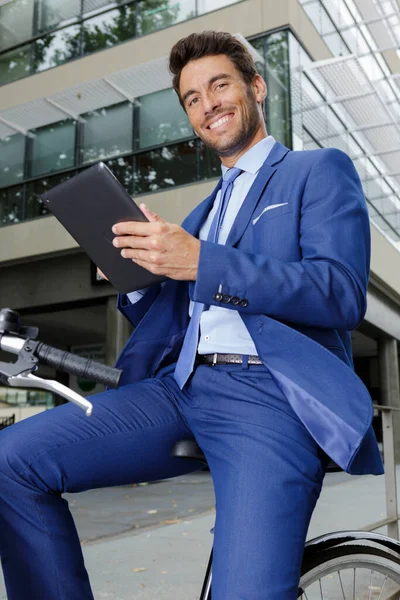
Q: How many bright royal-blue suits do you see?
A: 1